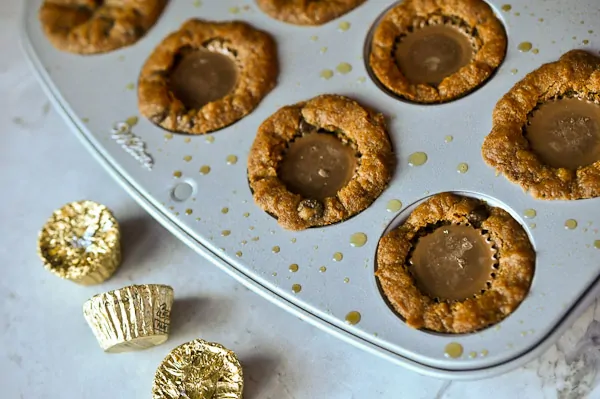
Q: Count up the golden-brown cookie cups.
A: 7